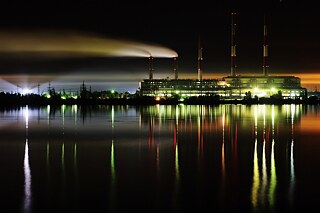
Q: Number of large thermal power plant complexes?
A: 1